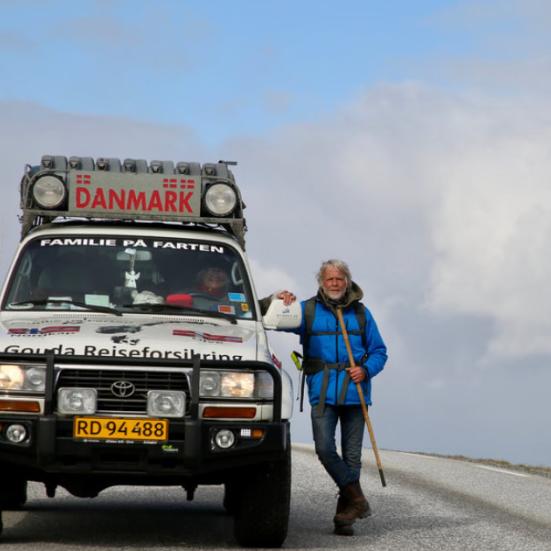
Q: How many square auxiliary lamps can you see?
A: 2